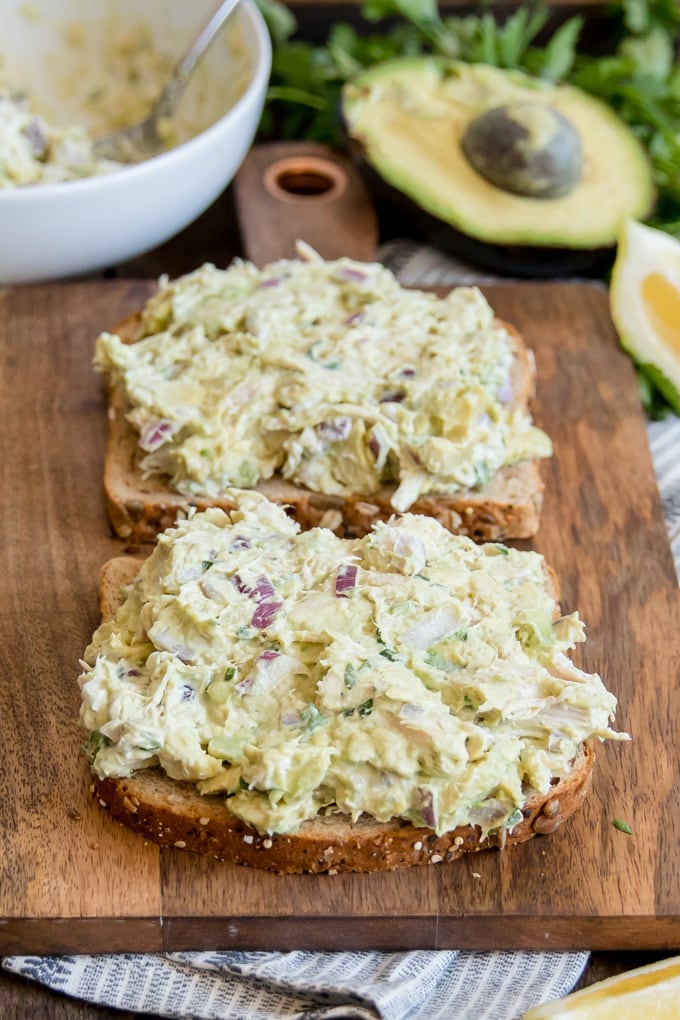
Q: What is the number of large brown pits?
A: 1